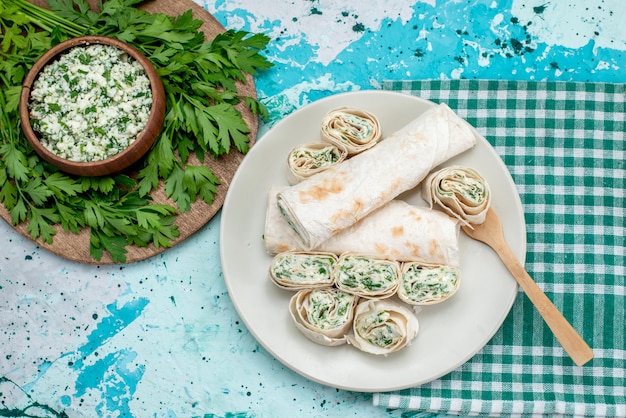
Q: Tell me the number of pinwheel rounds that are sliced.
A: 8